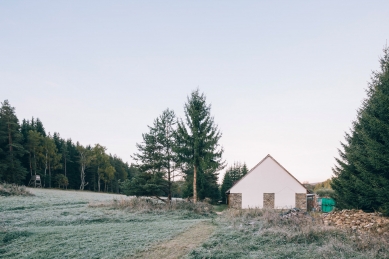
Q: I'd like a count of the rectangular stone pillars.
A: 3